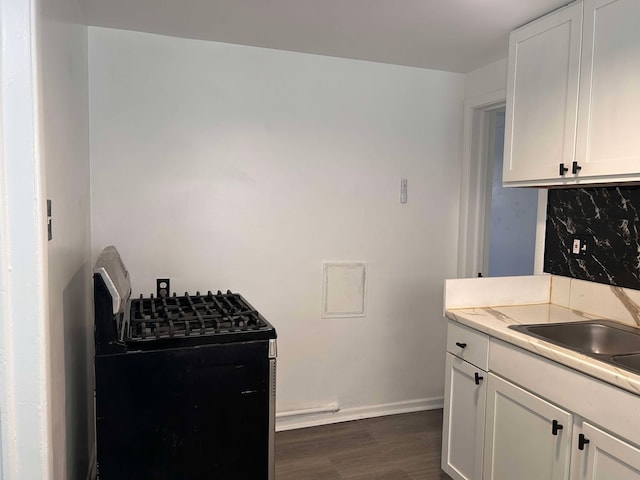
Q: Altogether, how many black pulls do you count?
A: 6